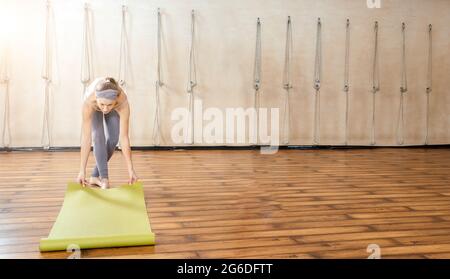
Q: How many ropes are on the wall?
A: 13